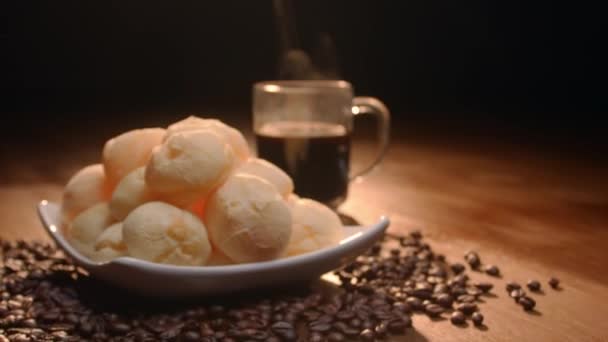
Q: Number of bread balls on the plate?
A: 11